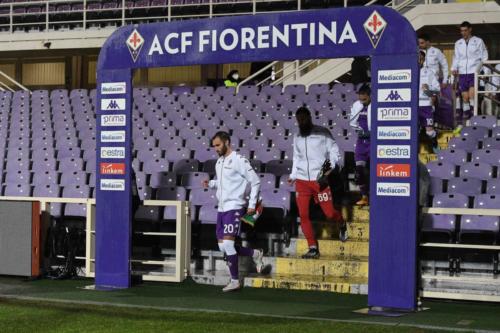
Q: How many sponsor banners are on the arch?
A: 14